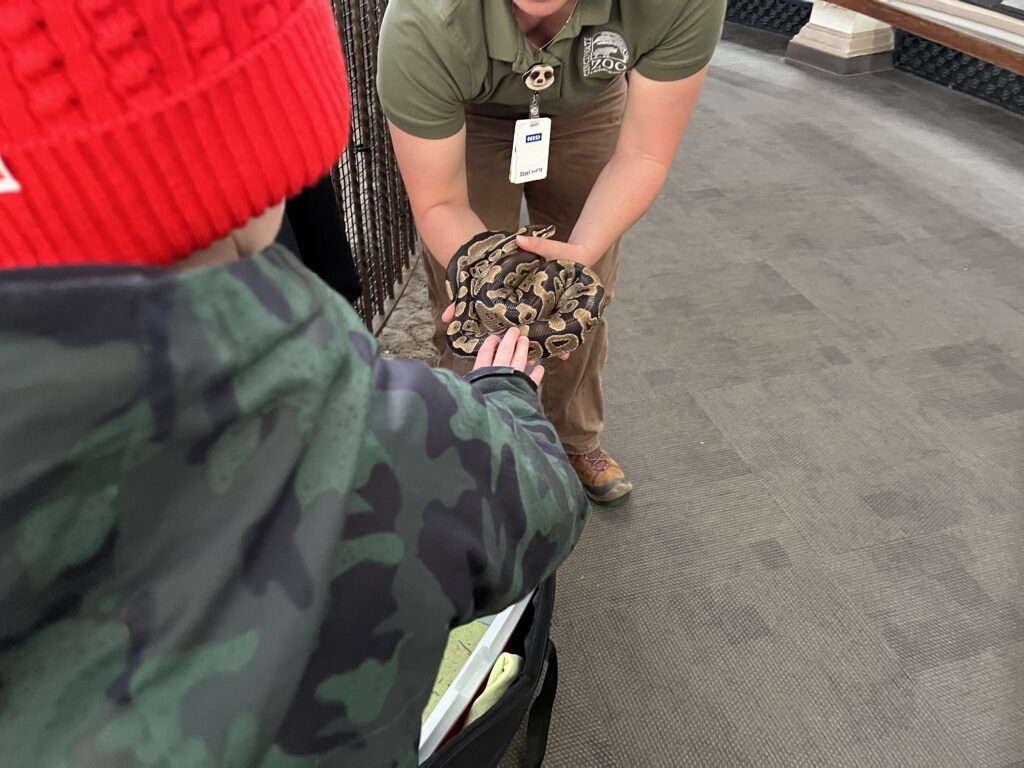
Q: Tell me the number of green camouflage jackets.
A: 1